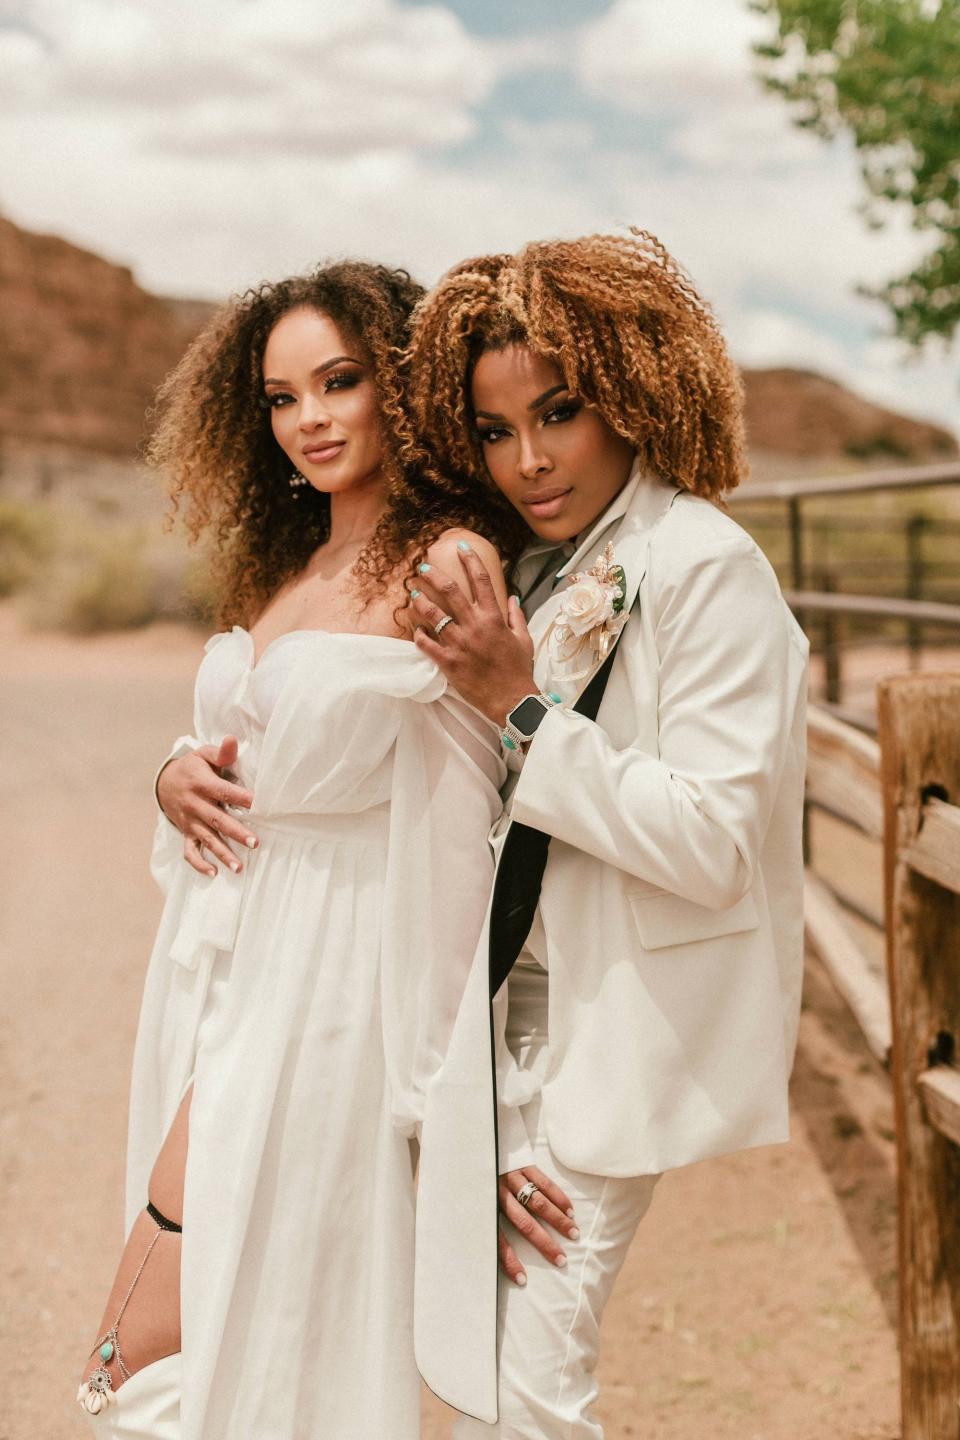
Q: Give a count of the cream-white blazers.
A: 1